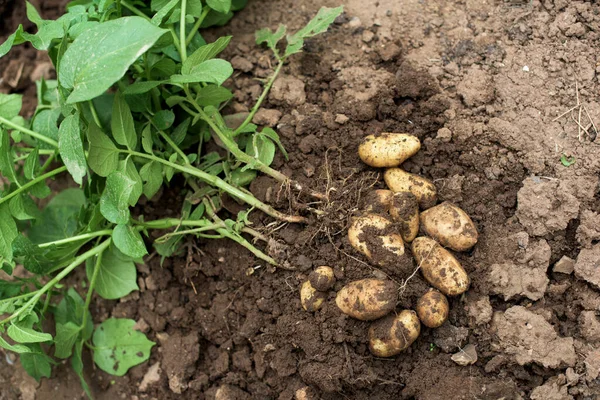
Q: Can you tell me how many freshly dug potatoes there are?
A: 12